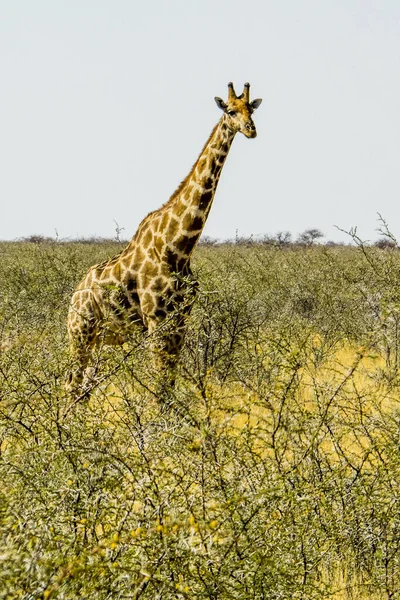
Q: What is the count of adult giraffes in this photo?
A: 1